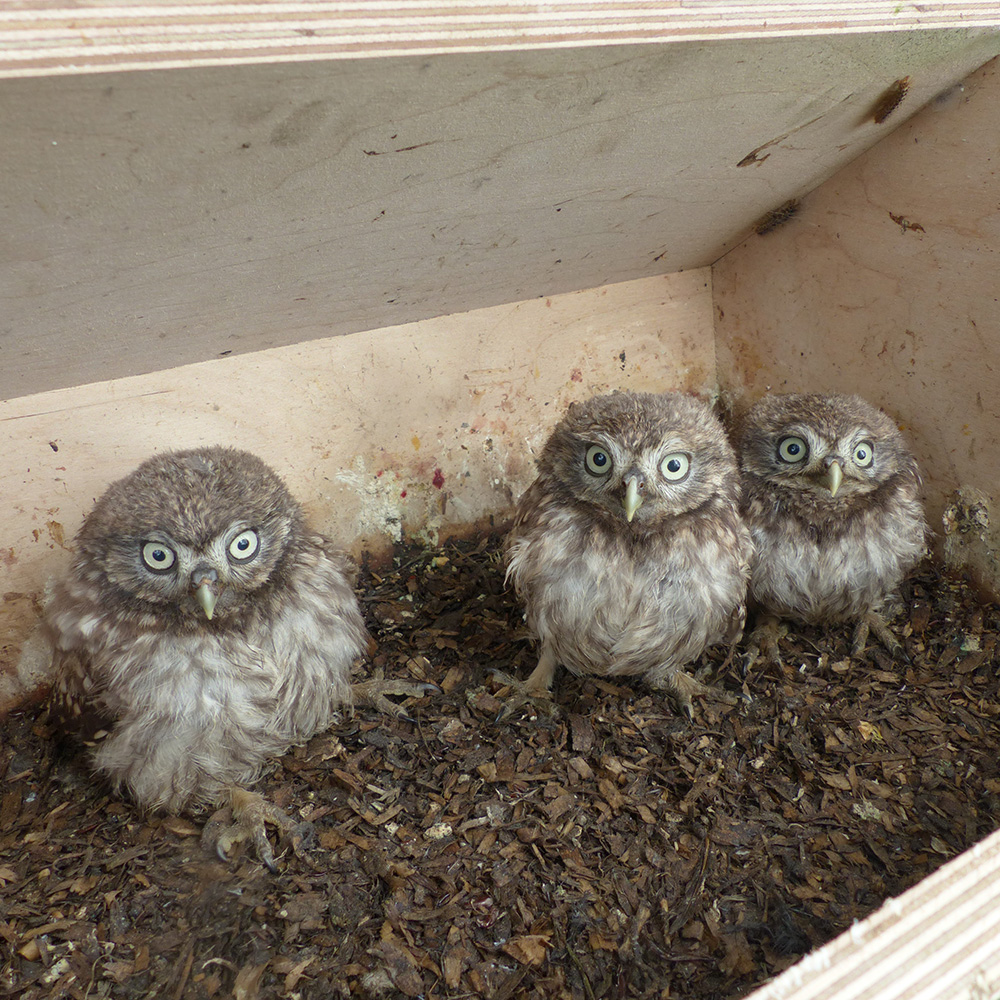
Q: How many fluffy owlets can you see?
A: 3